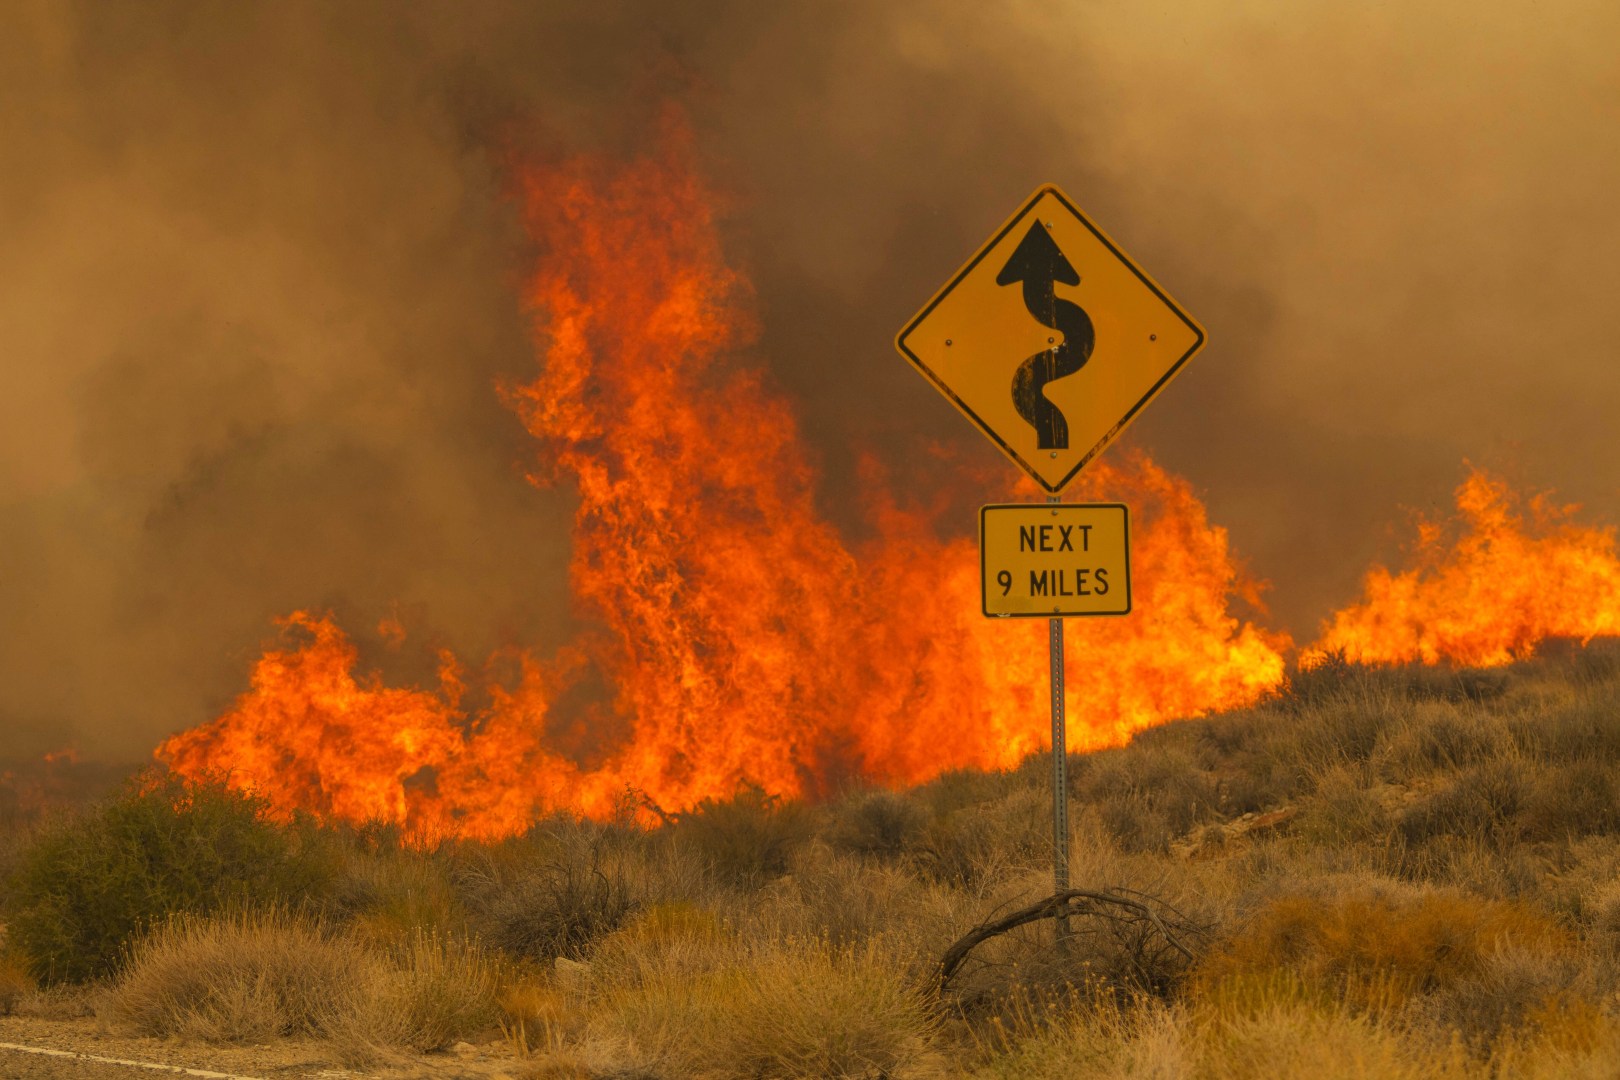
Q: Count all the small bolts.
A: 7